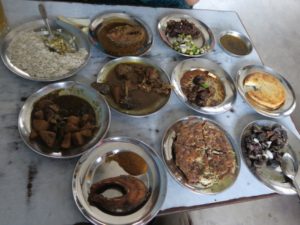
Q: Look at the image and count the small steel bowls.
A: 1